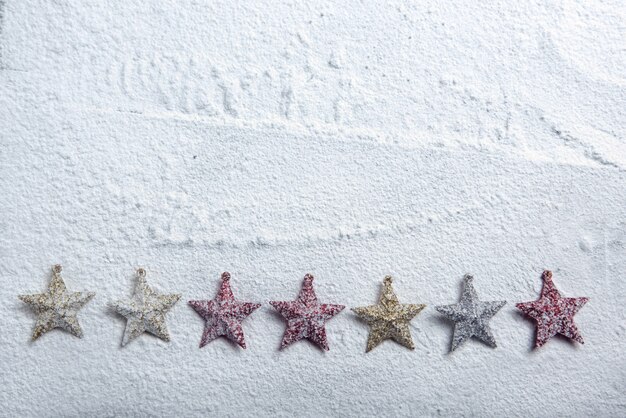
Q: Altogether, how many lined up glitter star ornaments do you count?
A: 7